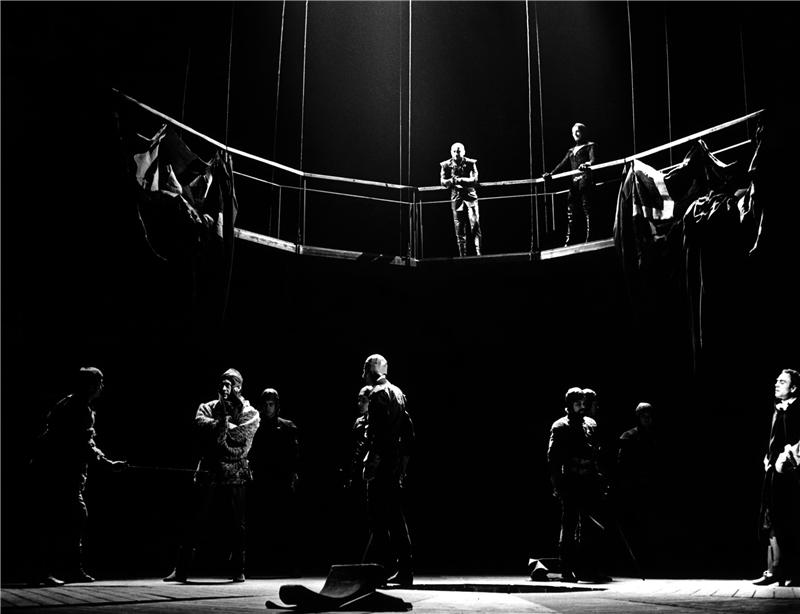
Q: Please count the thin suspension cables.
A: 11